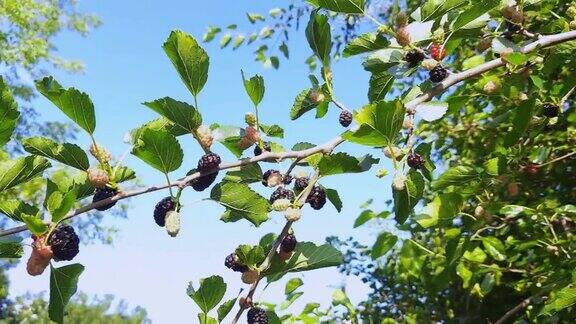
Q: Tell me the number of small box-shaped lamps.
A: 0